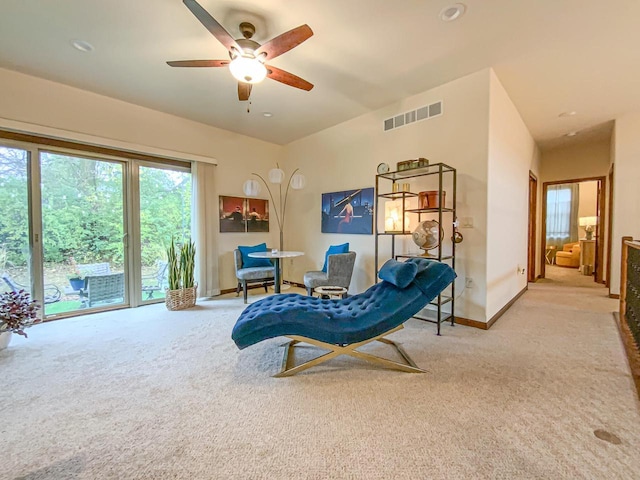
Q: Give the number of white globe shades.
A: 3